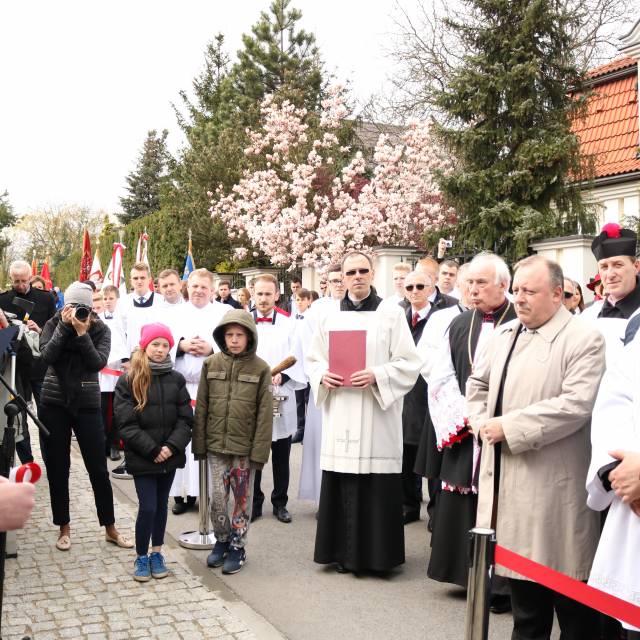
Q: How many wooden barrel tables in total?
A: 0